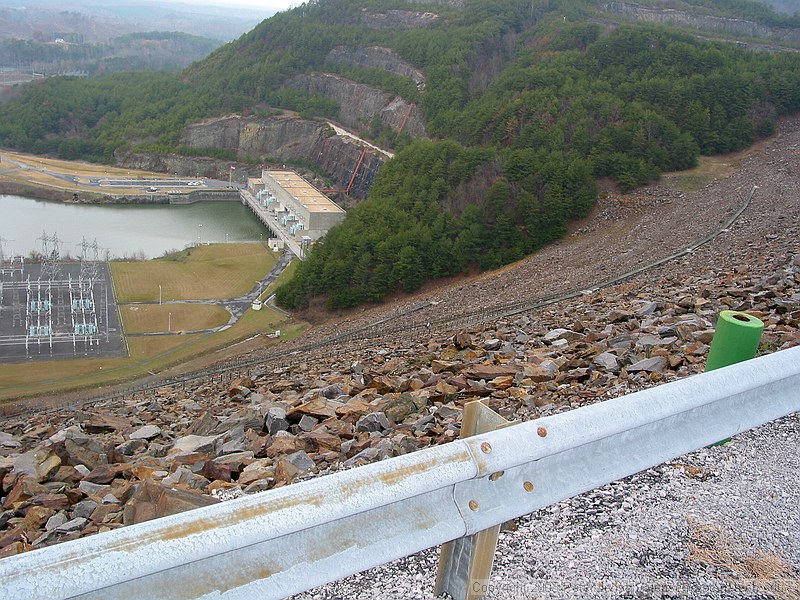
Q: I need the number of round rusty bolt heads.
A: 4